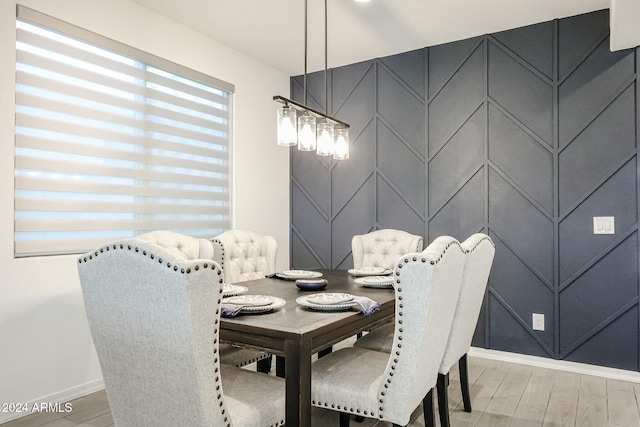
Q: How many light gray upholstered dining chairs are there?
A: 6